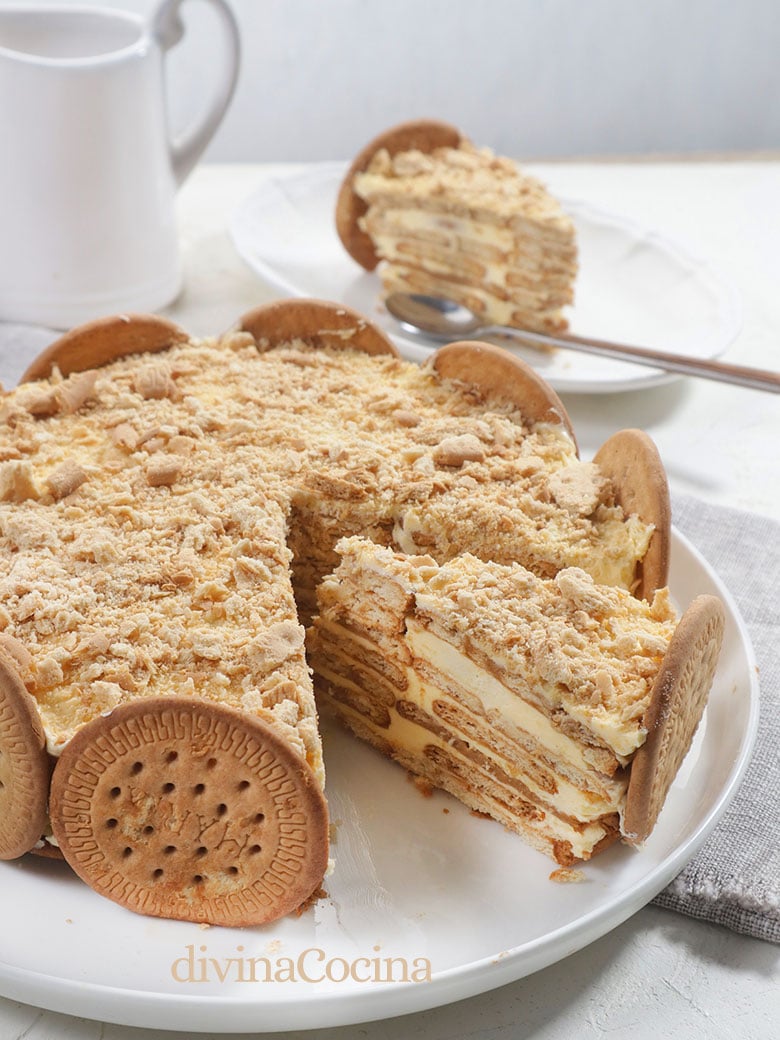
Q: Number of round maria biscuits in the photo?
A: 8